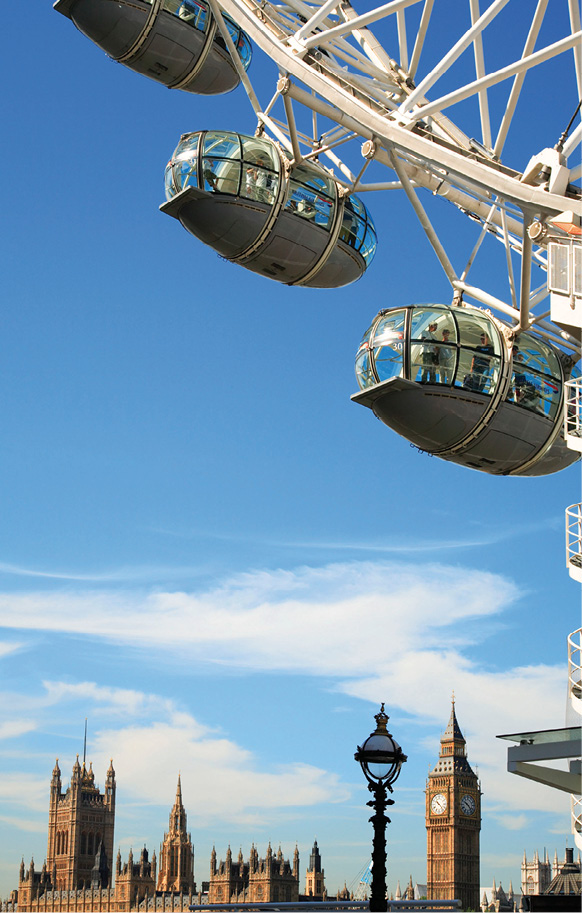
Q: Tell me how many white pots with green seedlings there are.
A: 0